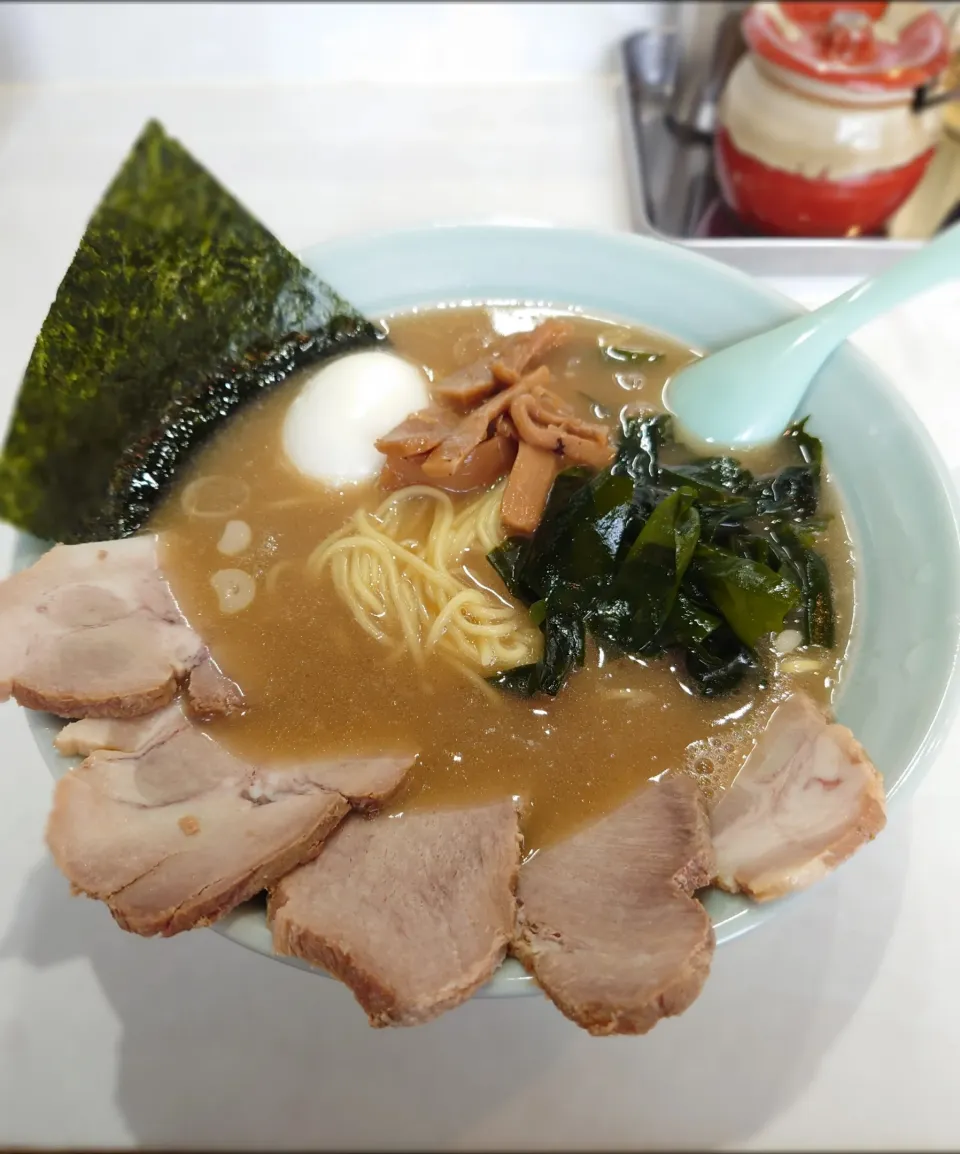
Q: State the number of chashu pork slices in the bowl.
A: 5